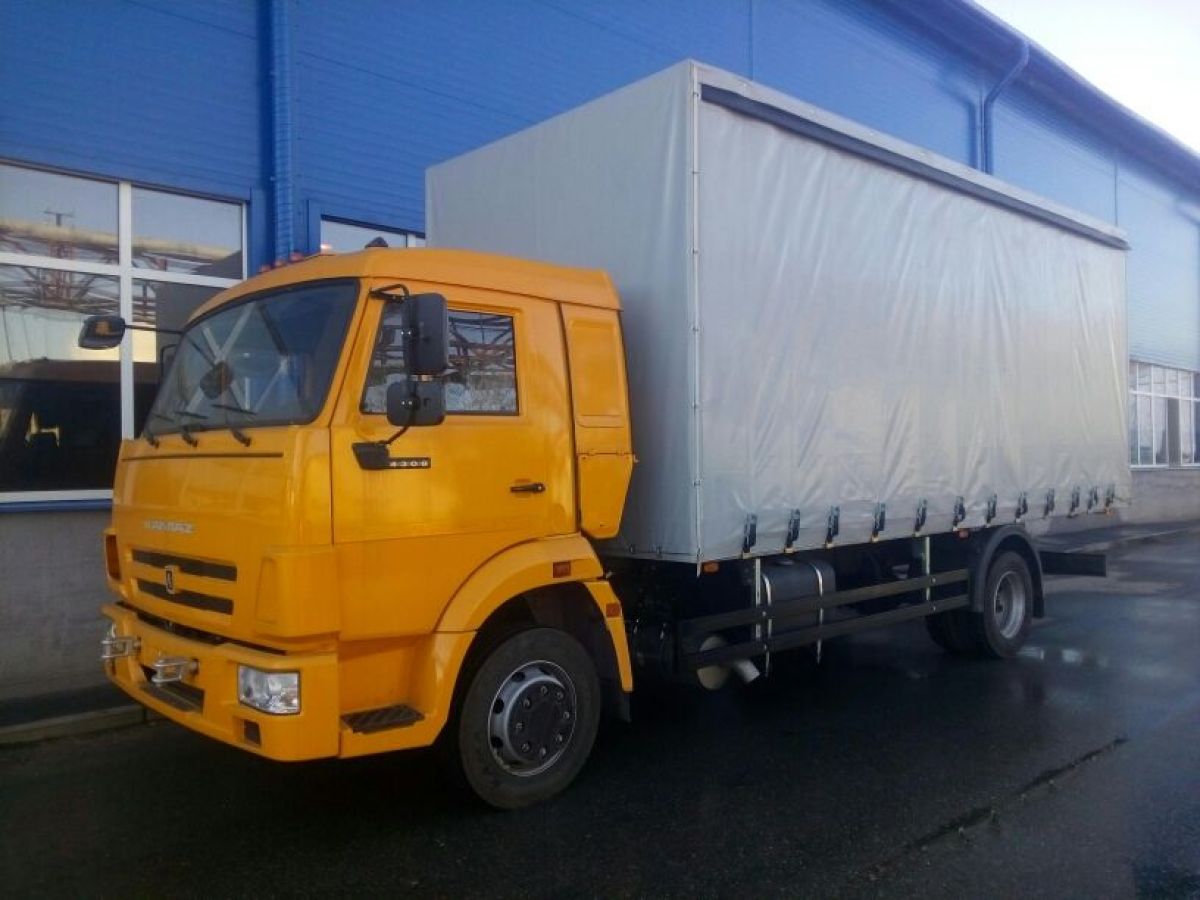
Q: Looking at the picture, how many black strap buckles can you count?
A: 12